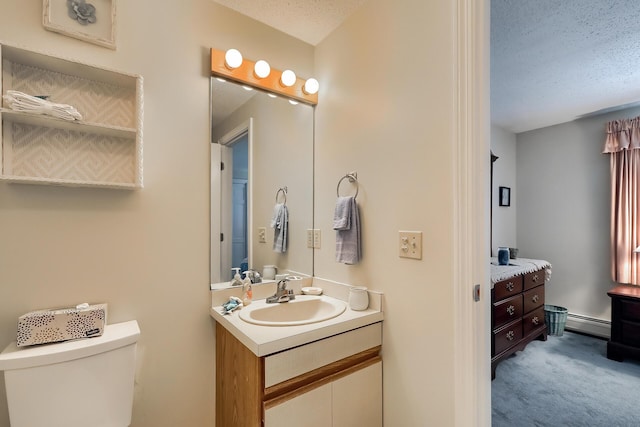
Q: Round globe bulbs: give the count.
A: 4